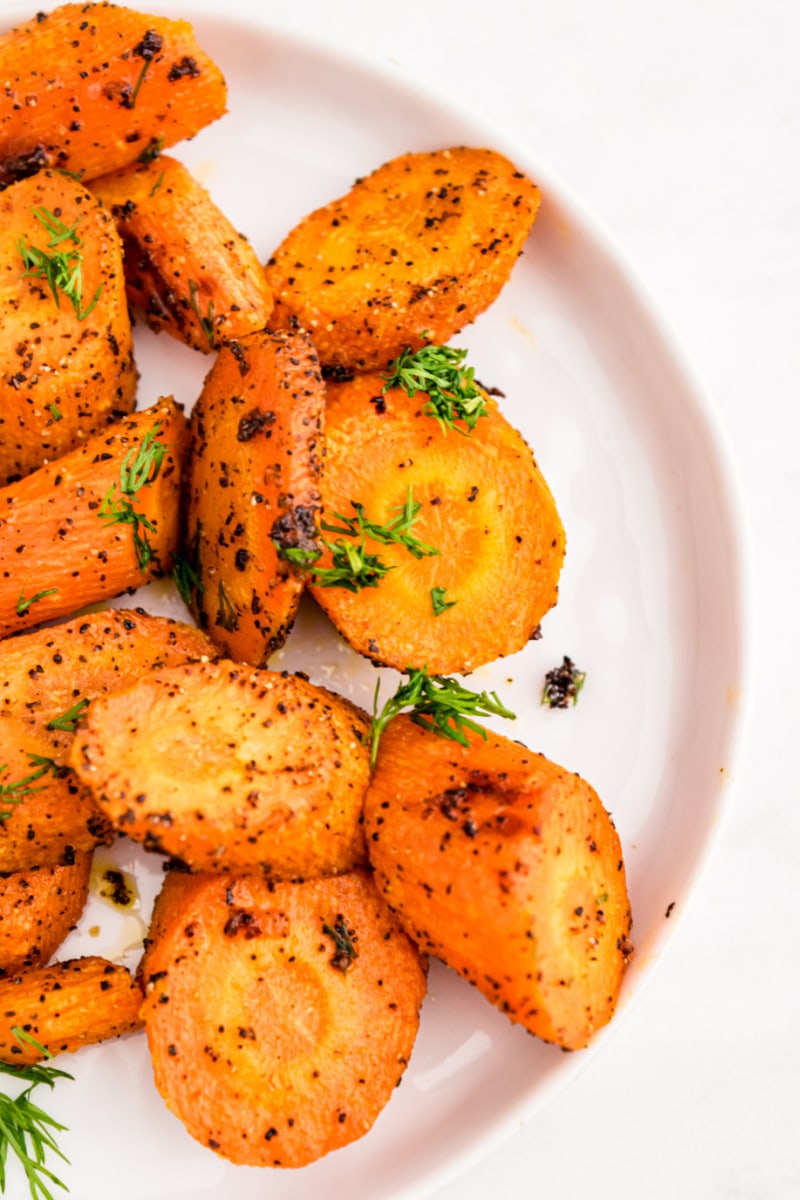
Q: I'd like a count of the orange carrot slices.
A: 13